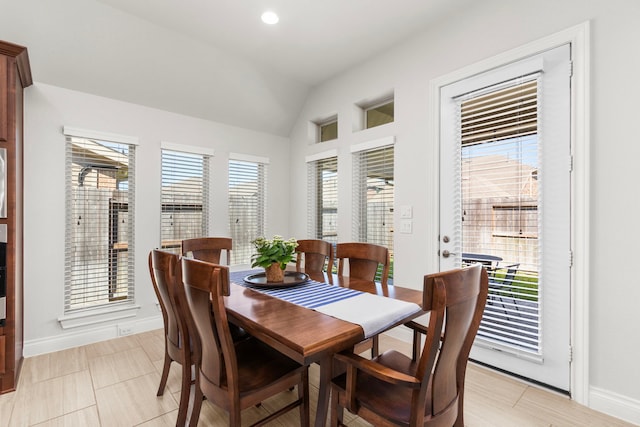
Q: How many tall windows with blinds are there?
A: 5